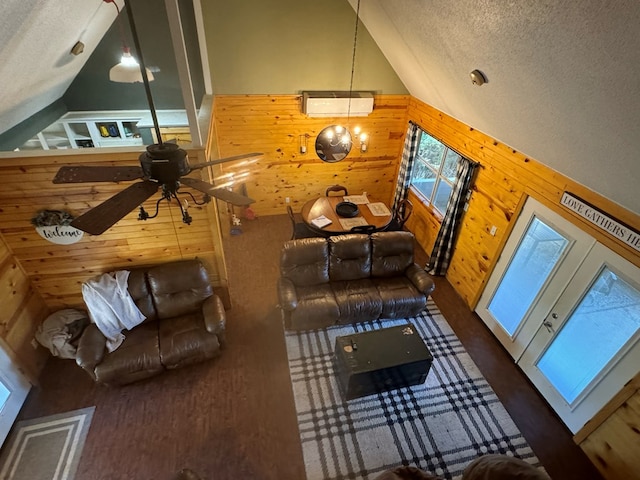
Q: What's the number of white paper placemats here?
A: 3